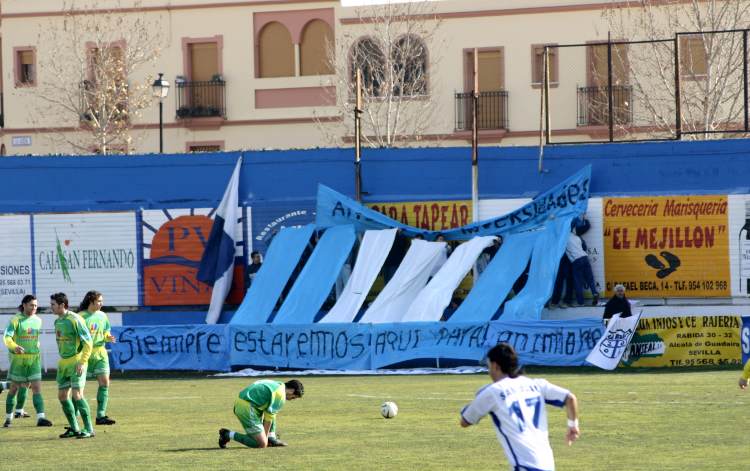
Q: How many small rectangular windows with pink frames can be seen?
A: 3